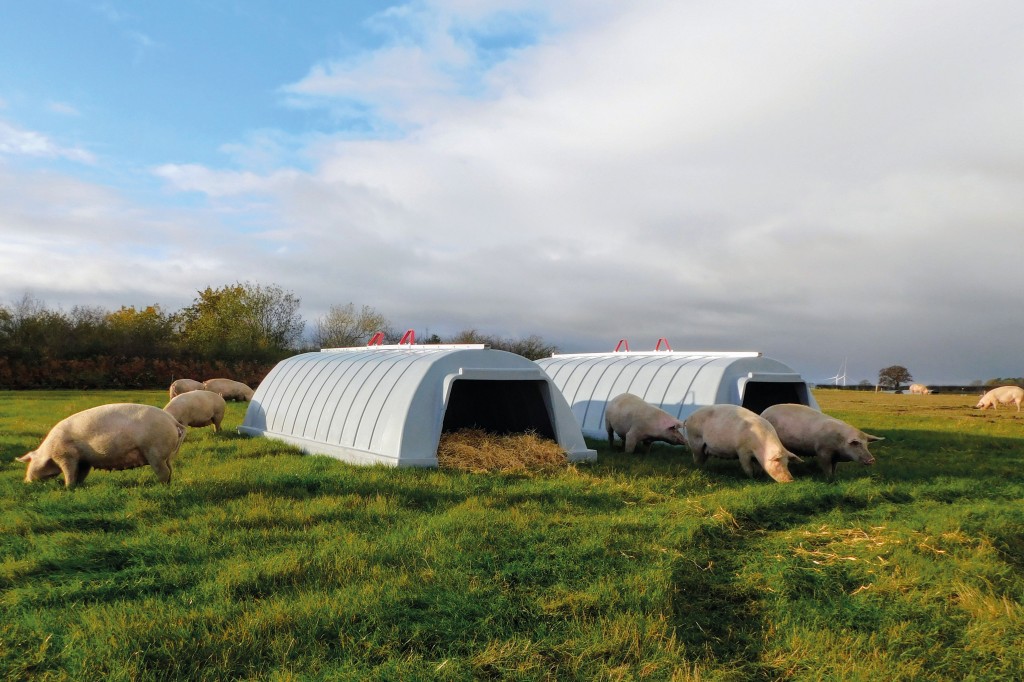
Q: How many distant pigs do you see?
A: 2